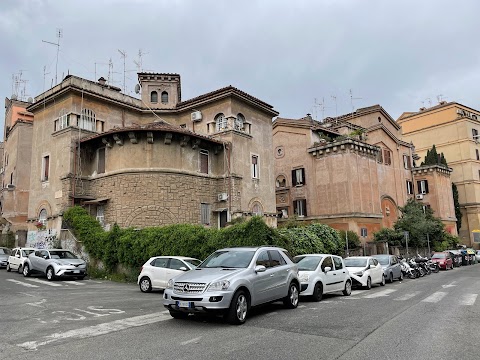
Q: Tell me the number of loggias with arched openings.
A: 2